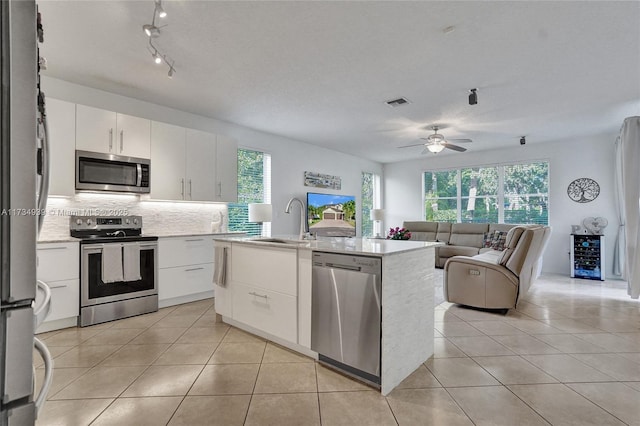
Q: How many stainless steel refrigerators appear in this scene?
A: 1